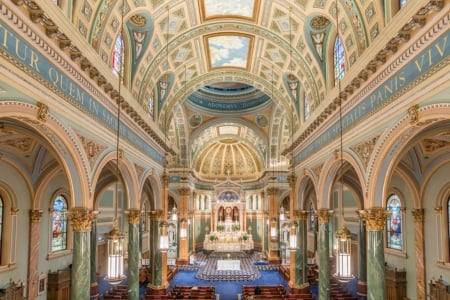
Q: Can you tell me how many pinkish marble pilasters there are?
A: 2